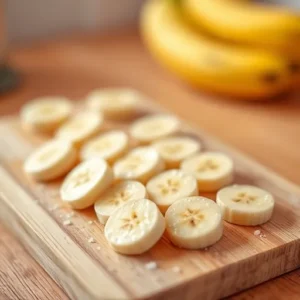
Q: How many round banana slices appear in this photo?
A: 15